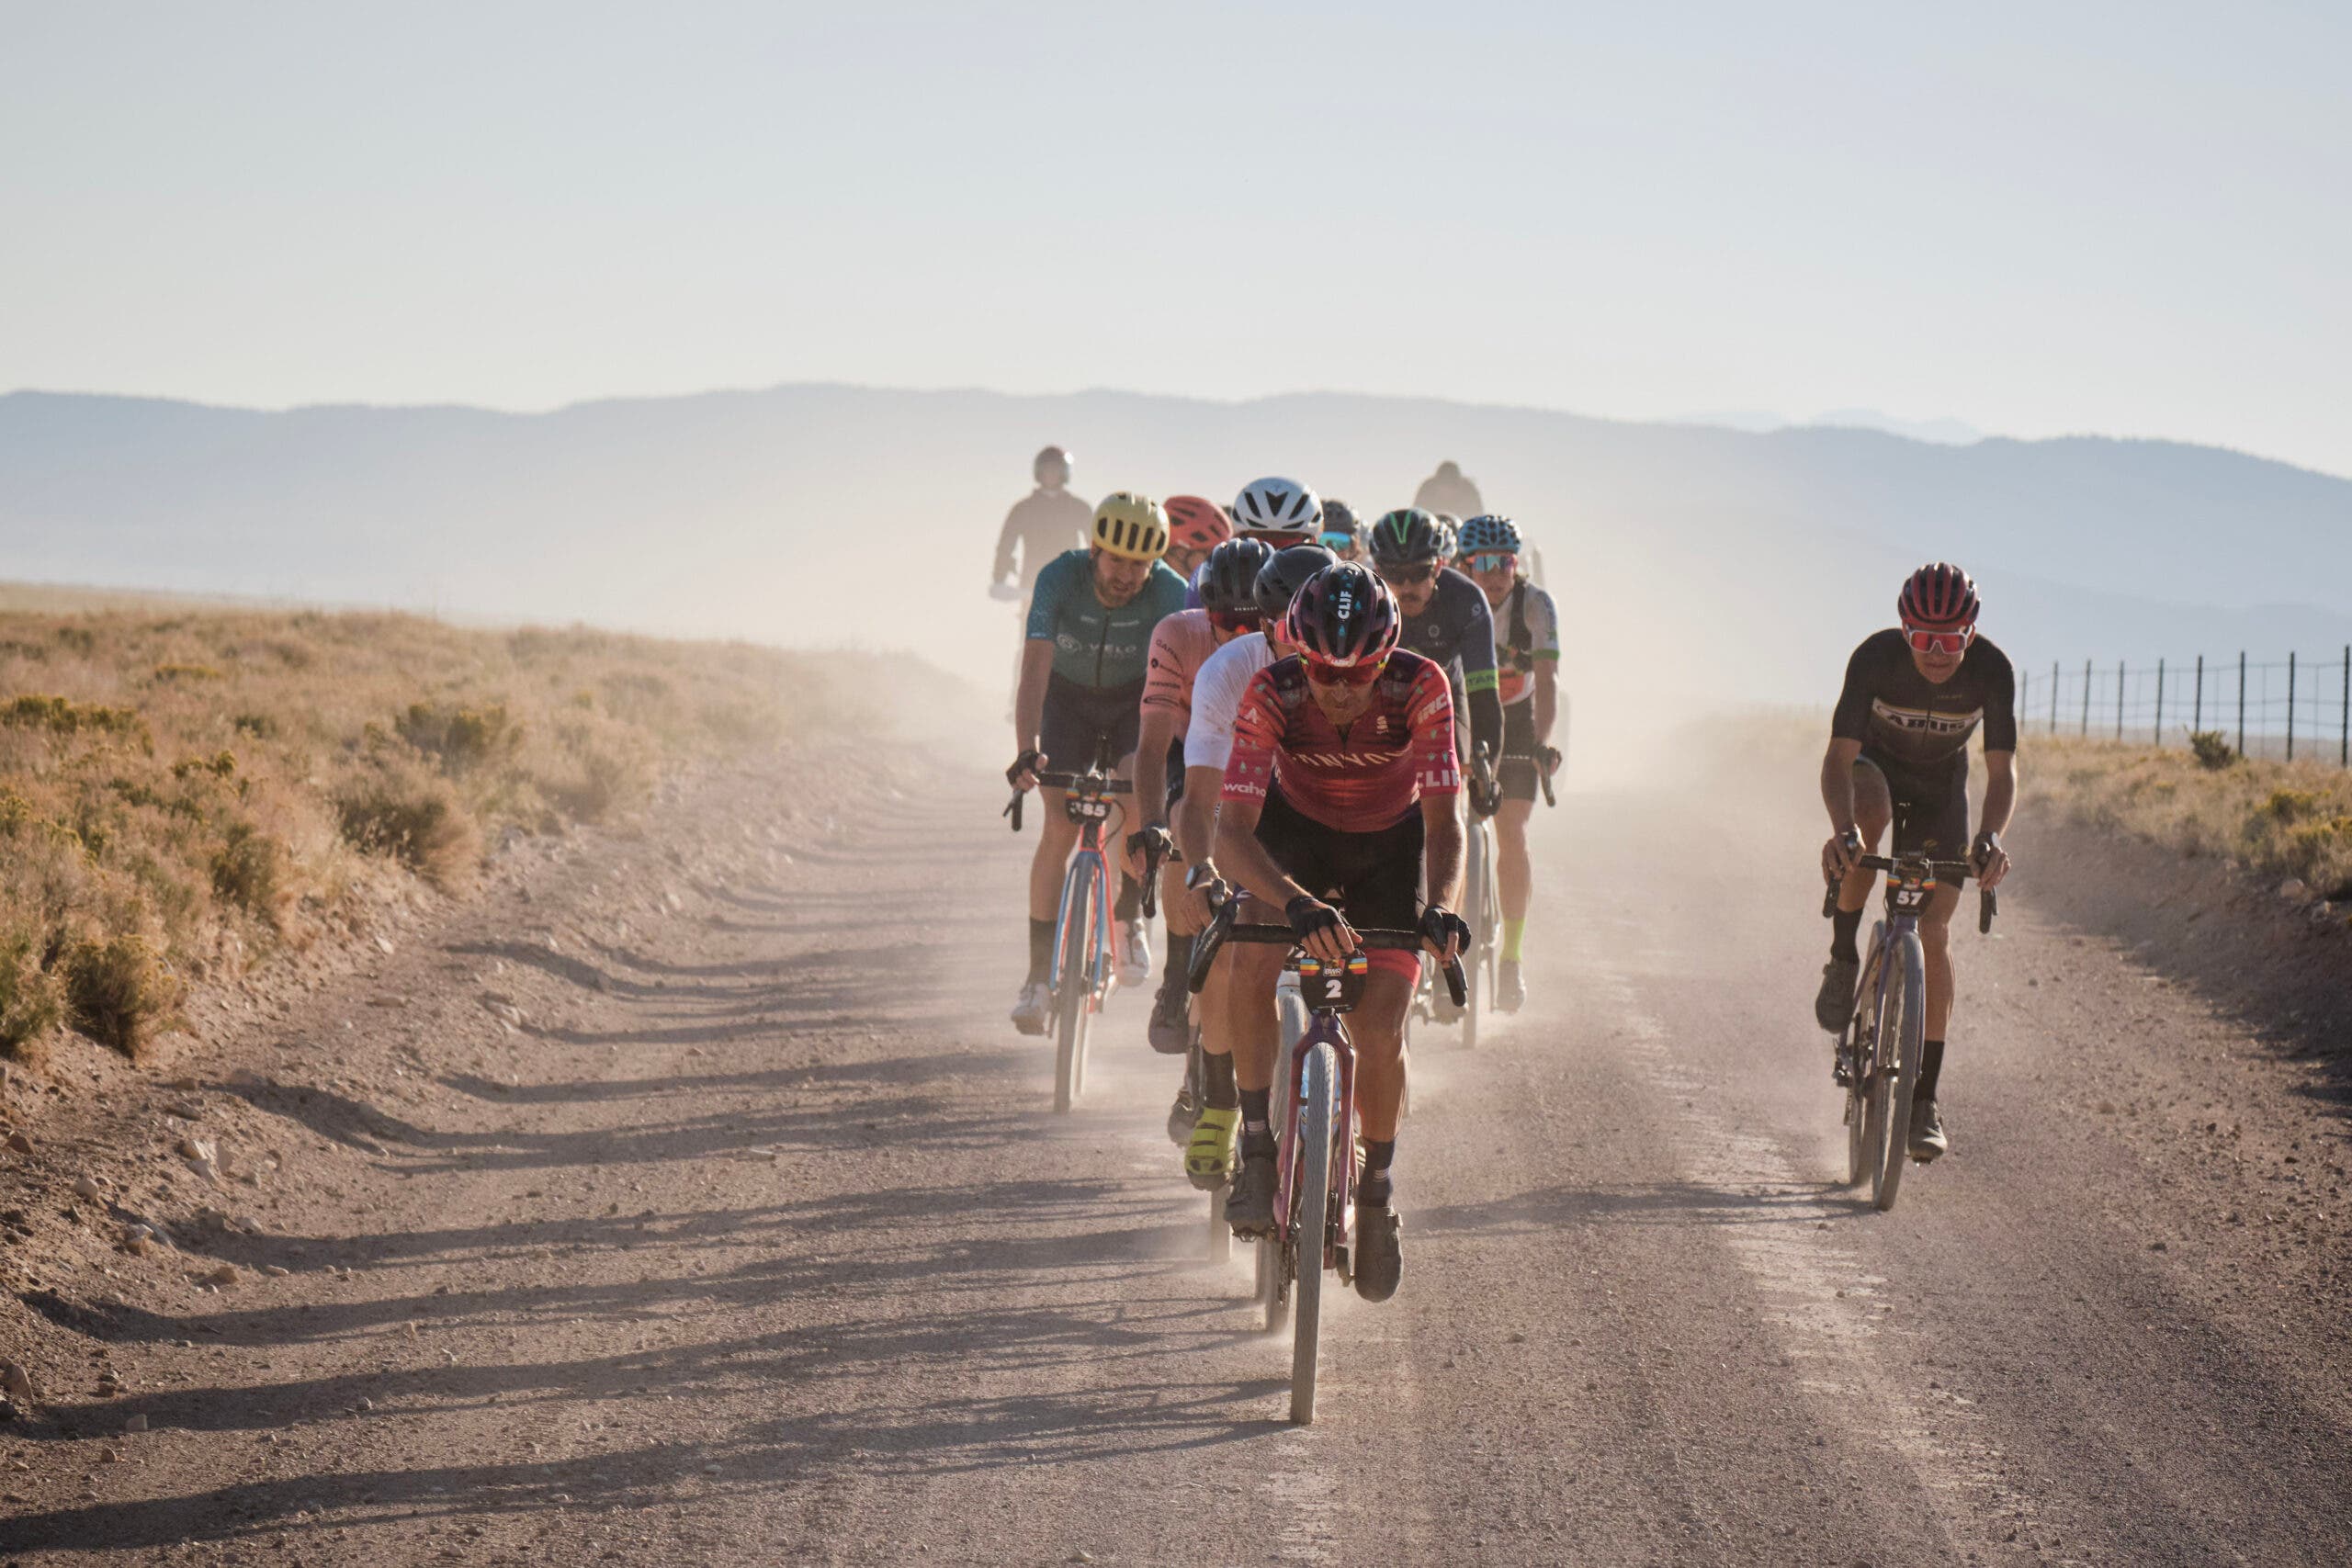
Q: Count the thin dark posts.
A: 9